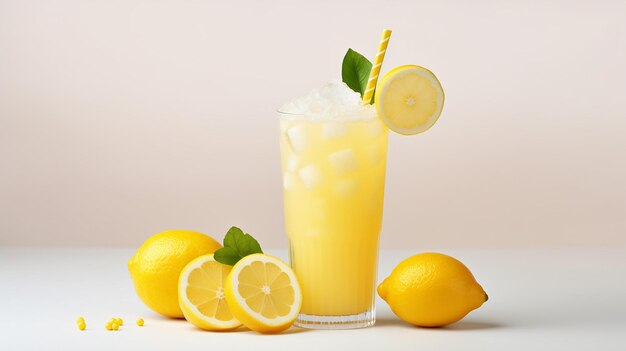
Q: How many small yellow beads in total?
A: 7